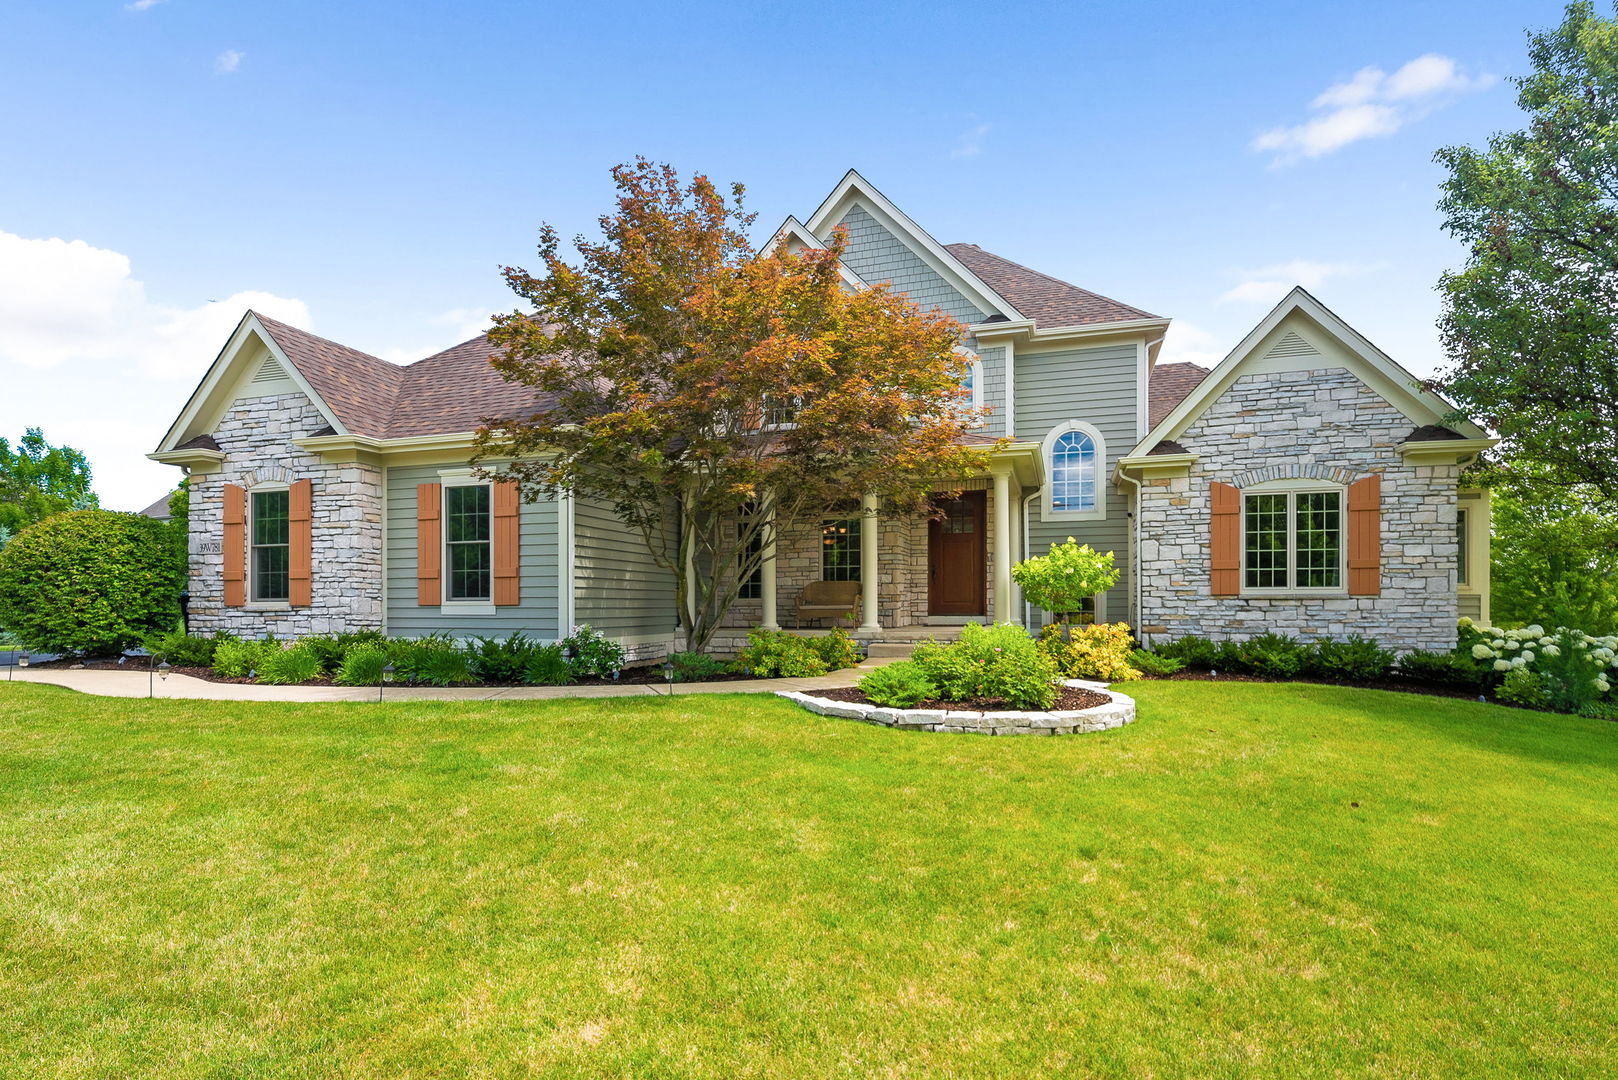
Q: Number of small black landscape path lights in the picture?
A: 4